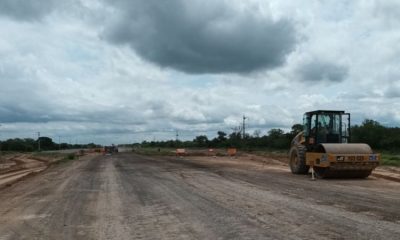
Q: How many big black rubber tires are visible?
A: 1